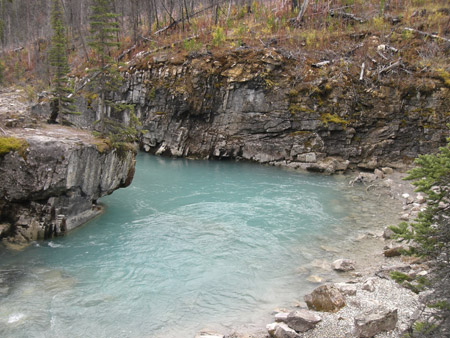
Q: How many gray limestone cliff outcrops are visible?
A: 2